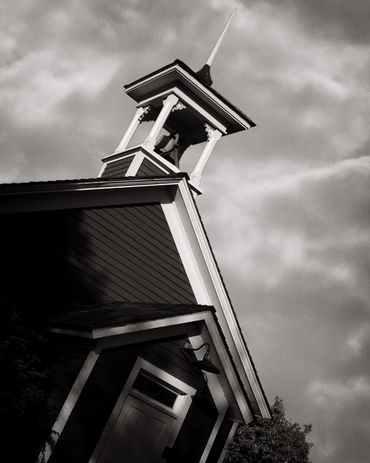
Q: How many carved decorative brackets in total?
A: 3